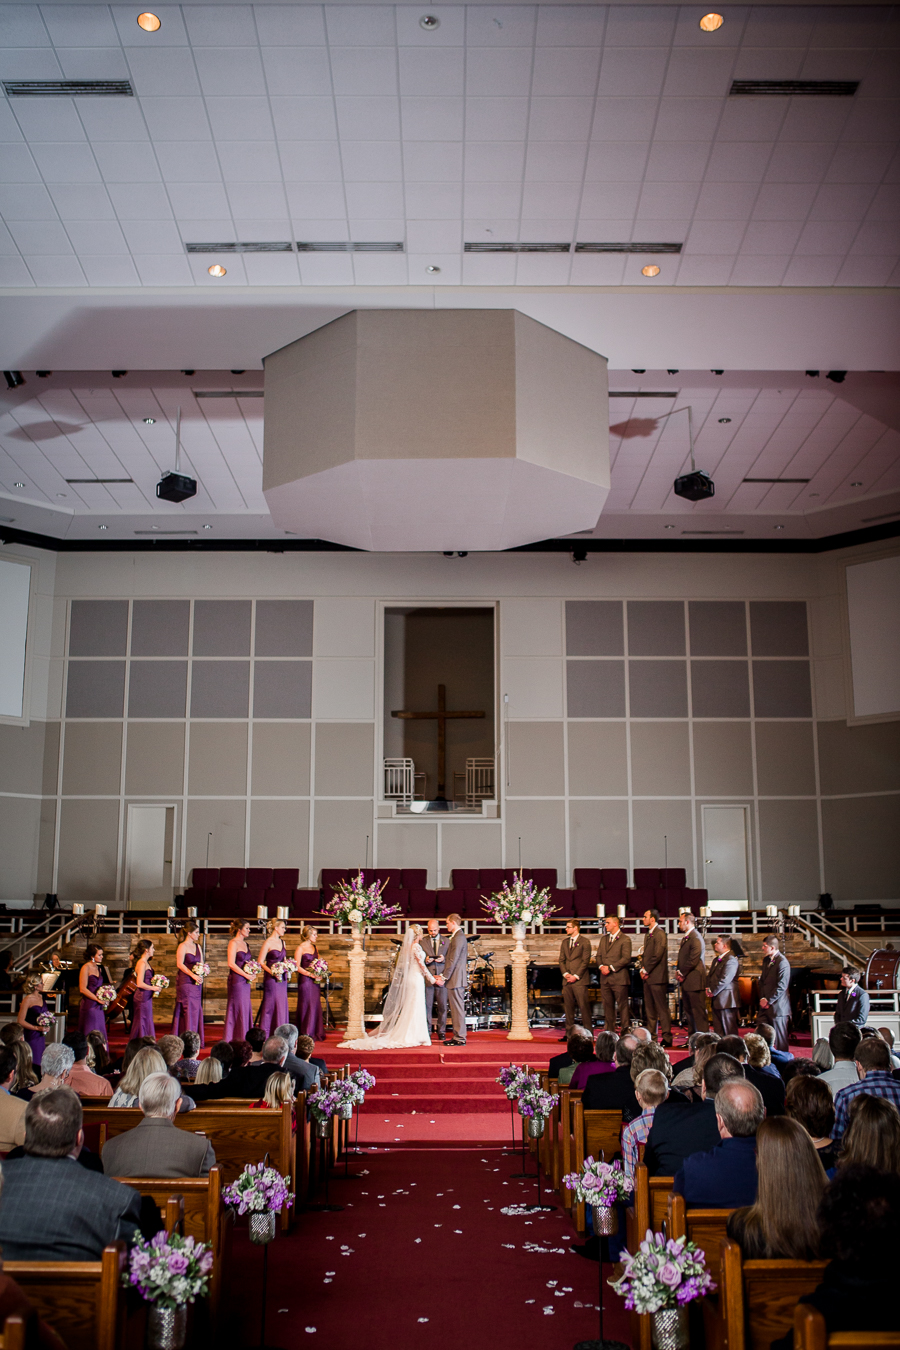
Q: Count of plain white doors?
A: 2